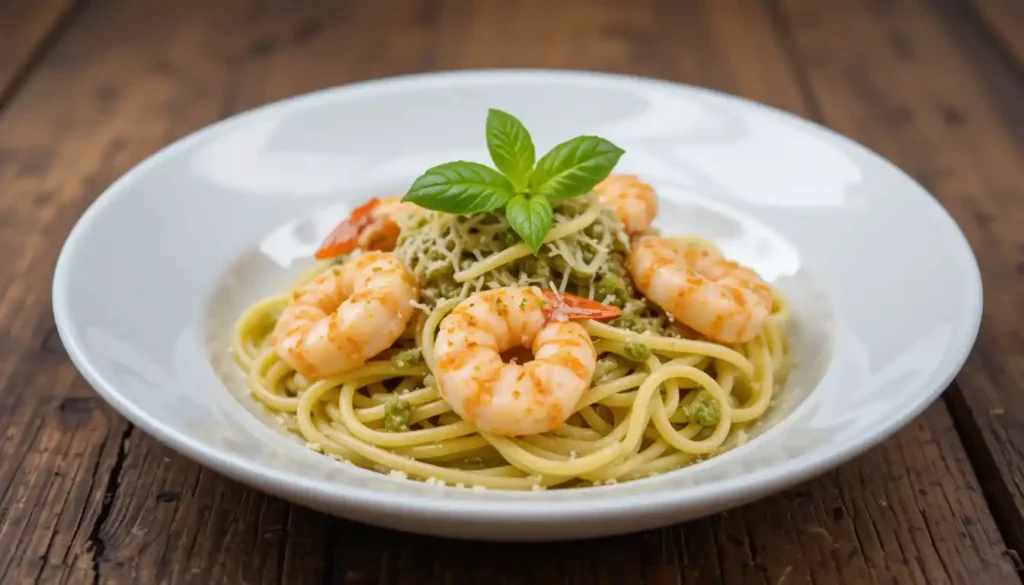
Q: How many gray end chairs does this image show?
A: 0